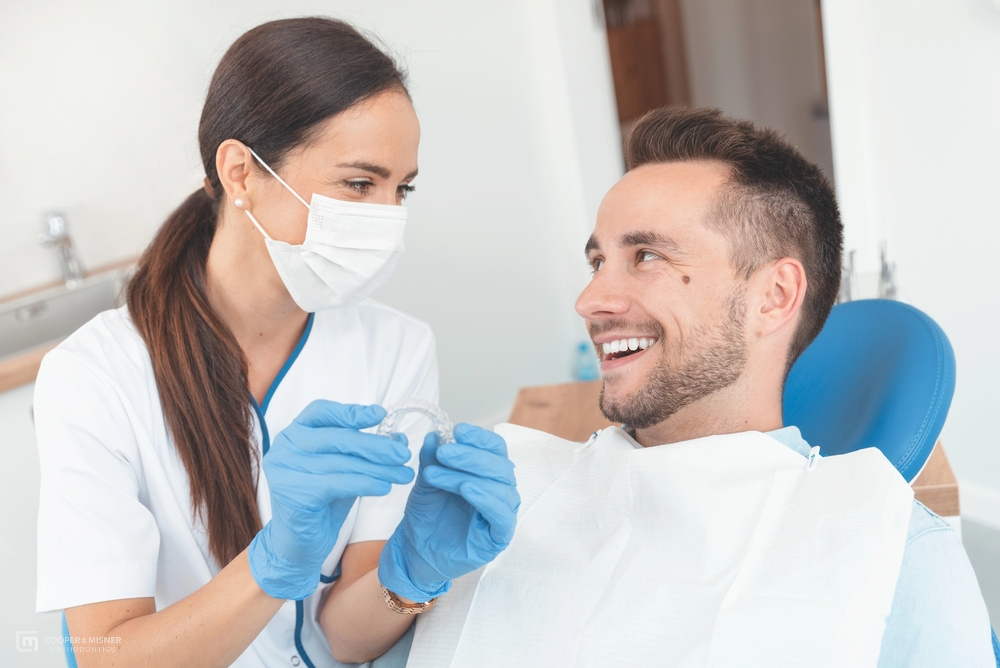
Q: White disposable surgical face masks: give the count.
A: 1